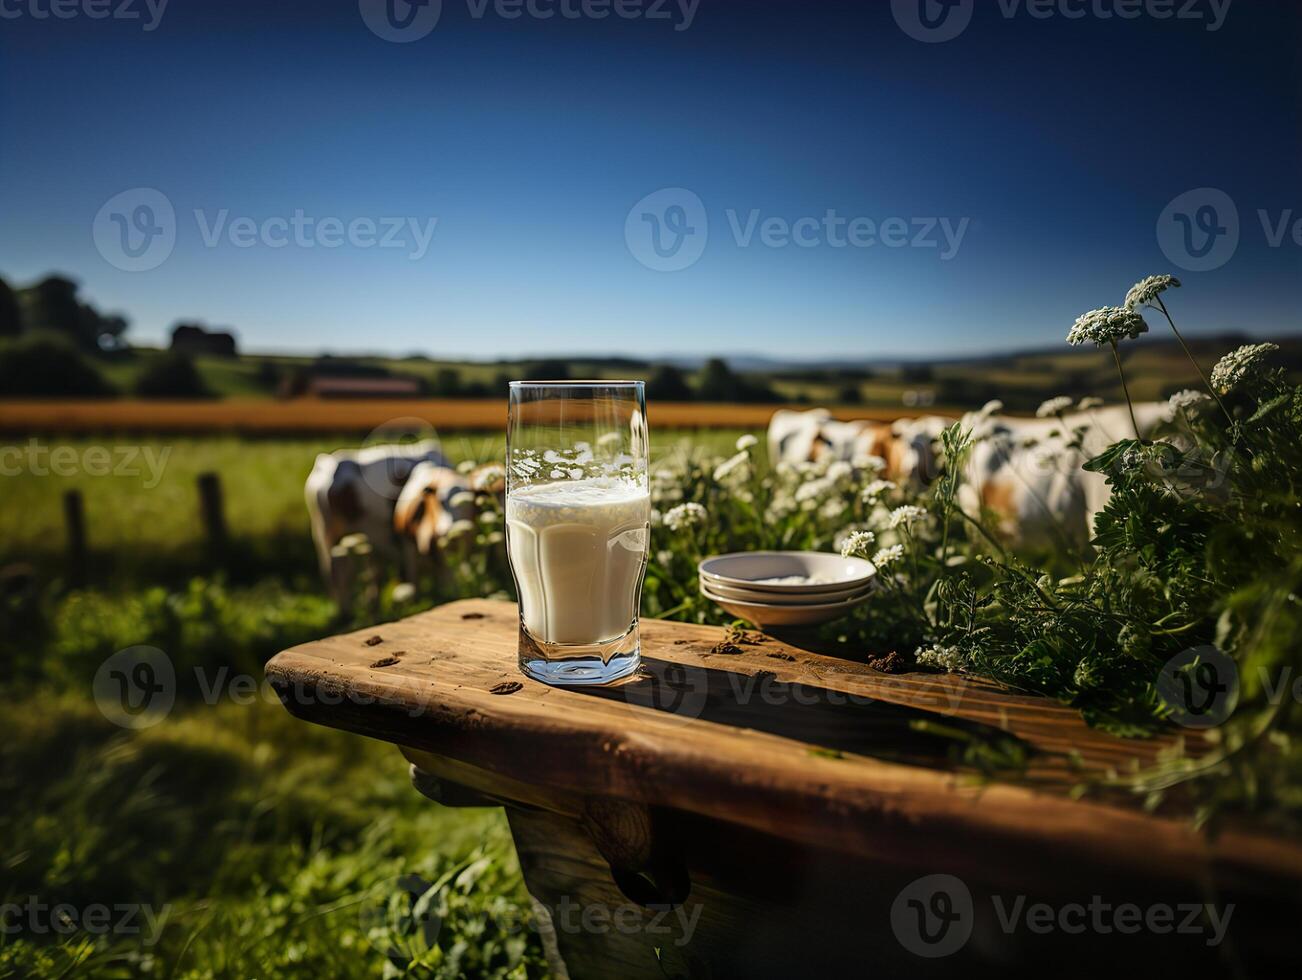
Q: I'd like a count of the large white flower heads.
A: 3